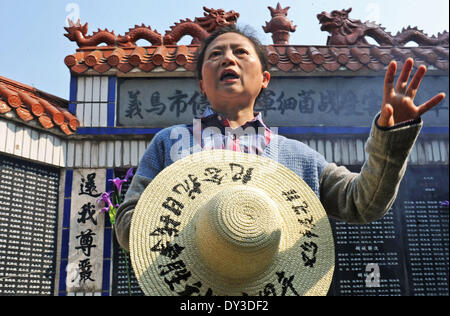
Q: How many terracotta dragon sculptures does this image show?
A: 2